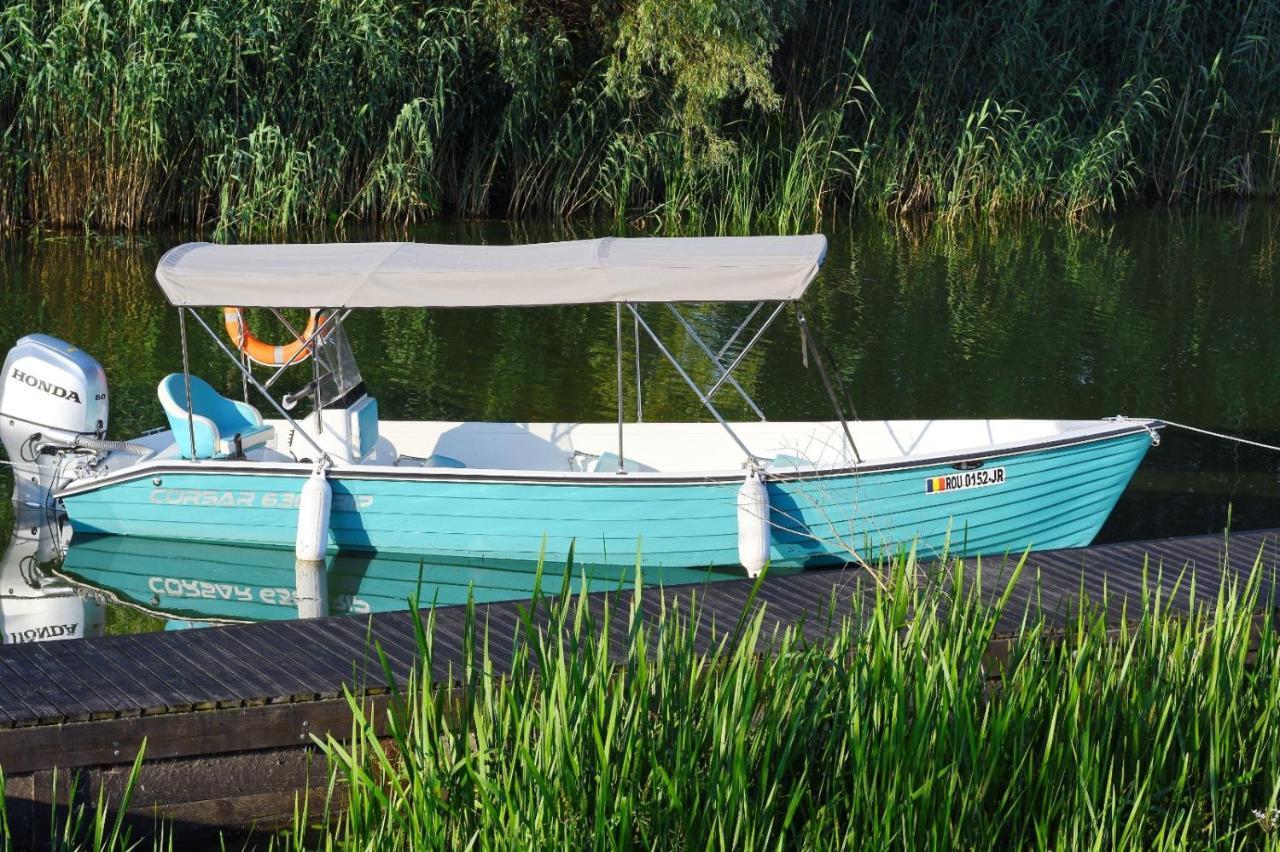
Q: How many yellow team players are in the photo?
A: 0